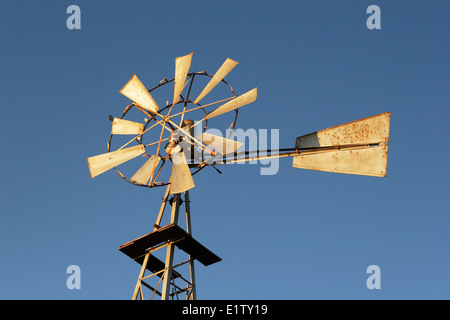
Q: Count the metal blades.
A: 9